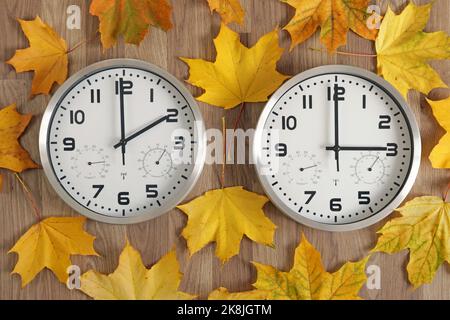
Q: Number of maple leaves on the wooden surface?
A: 13